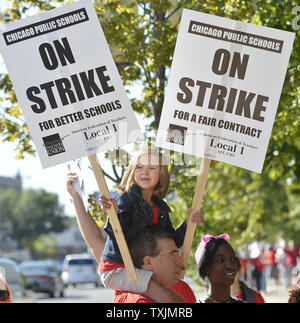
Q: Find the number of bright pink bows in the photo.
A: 1